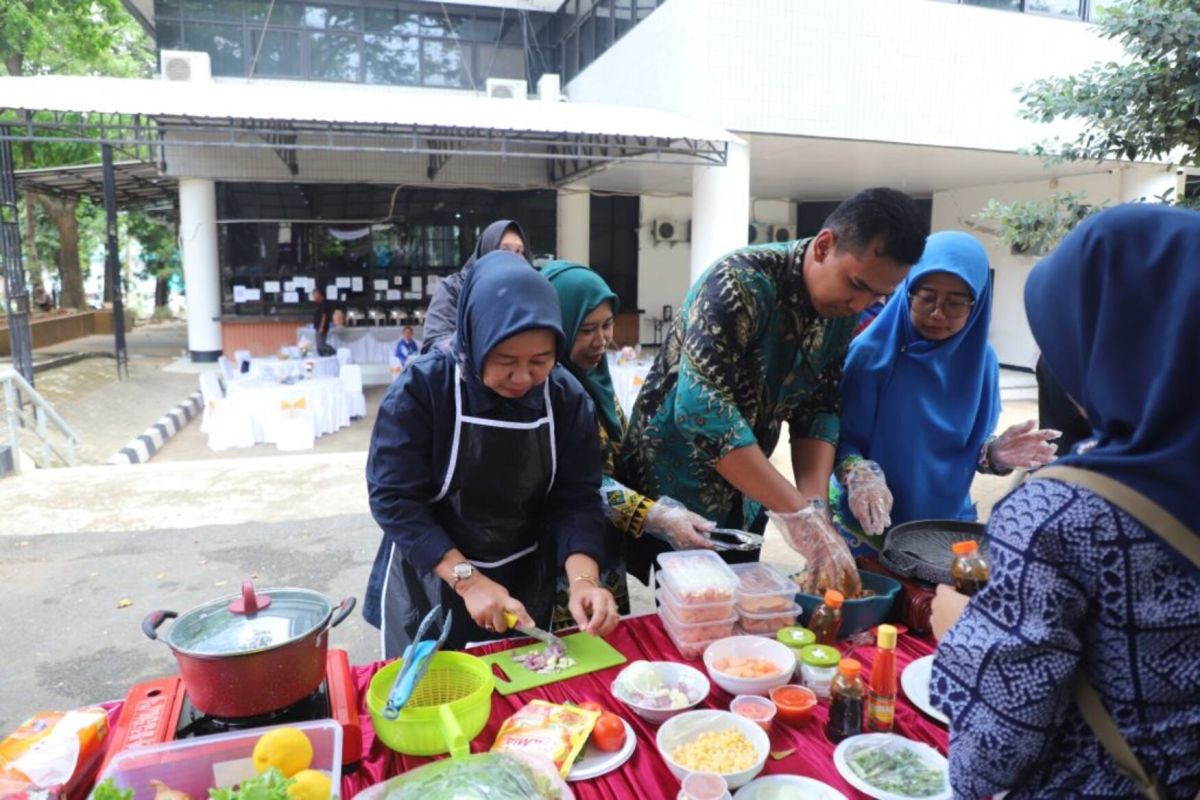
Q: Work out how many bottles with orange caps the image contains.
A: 3